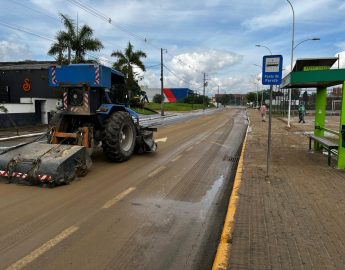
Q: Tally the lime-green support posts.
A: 2